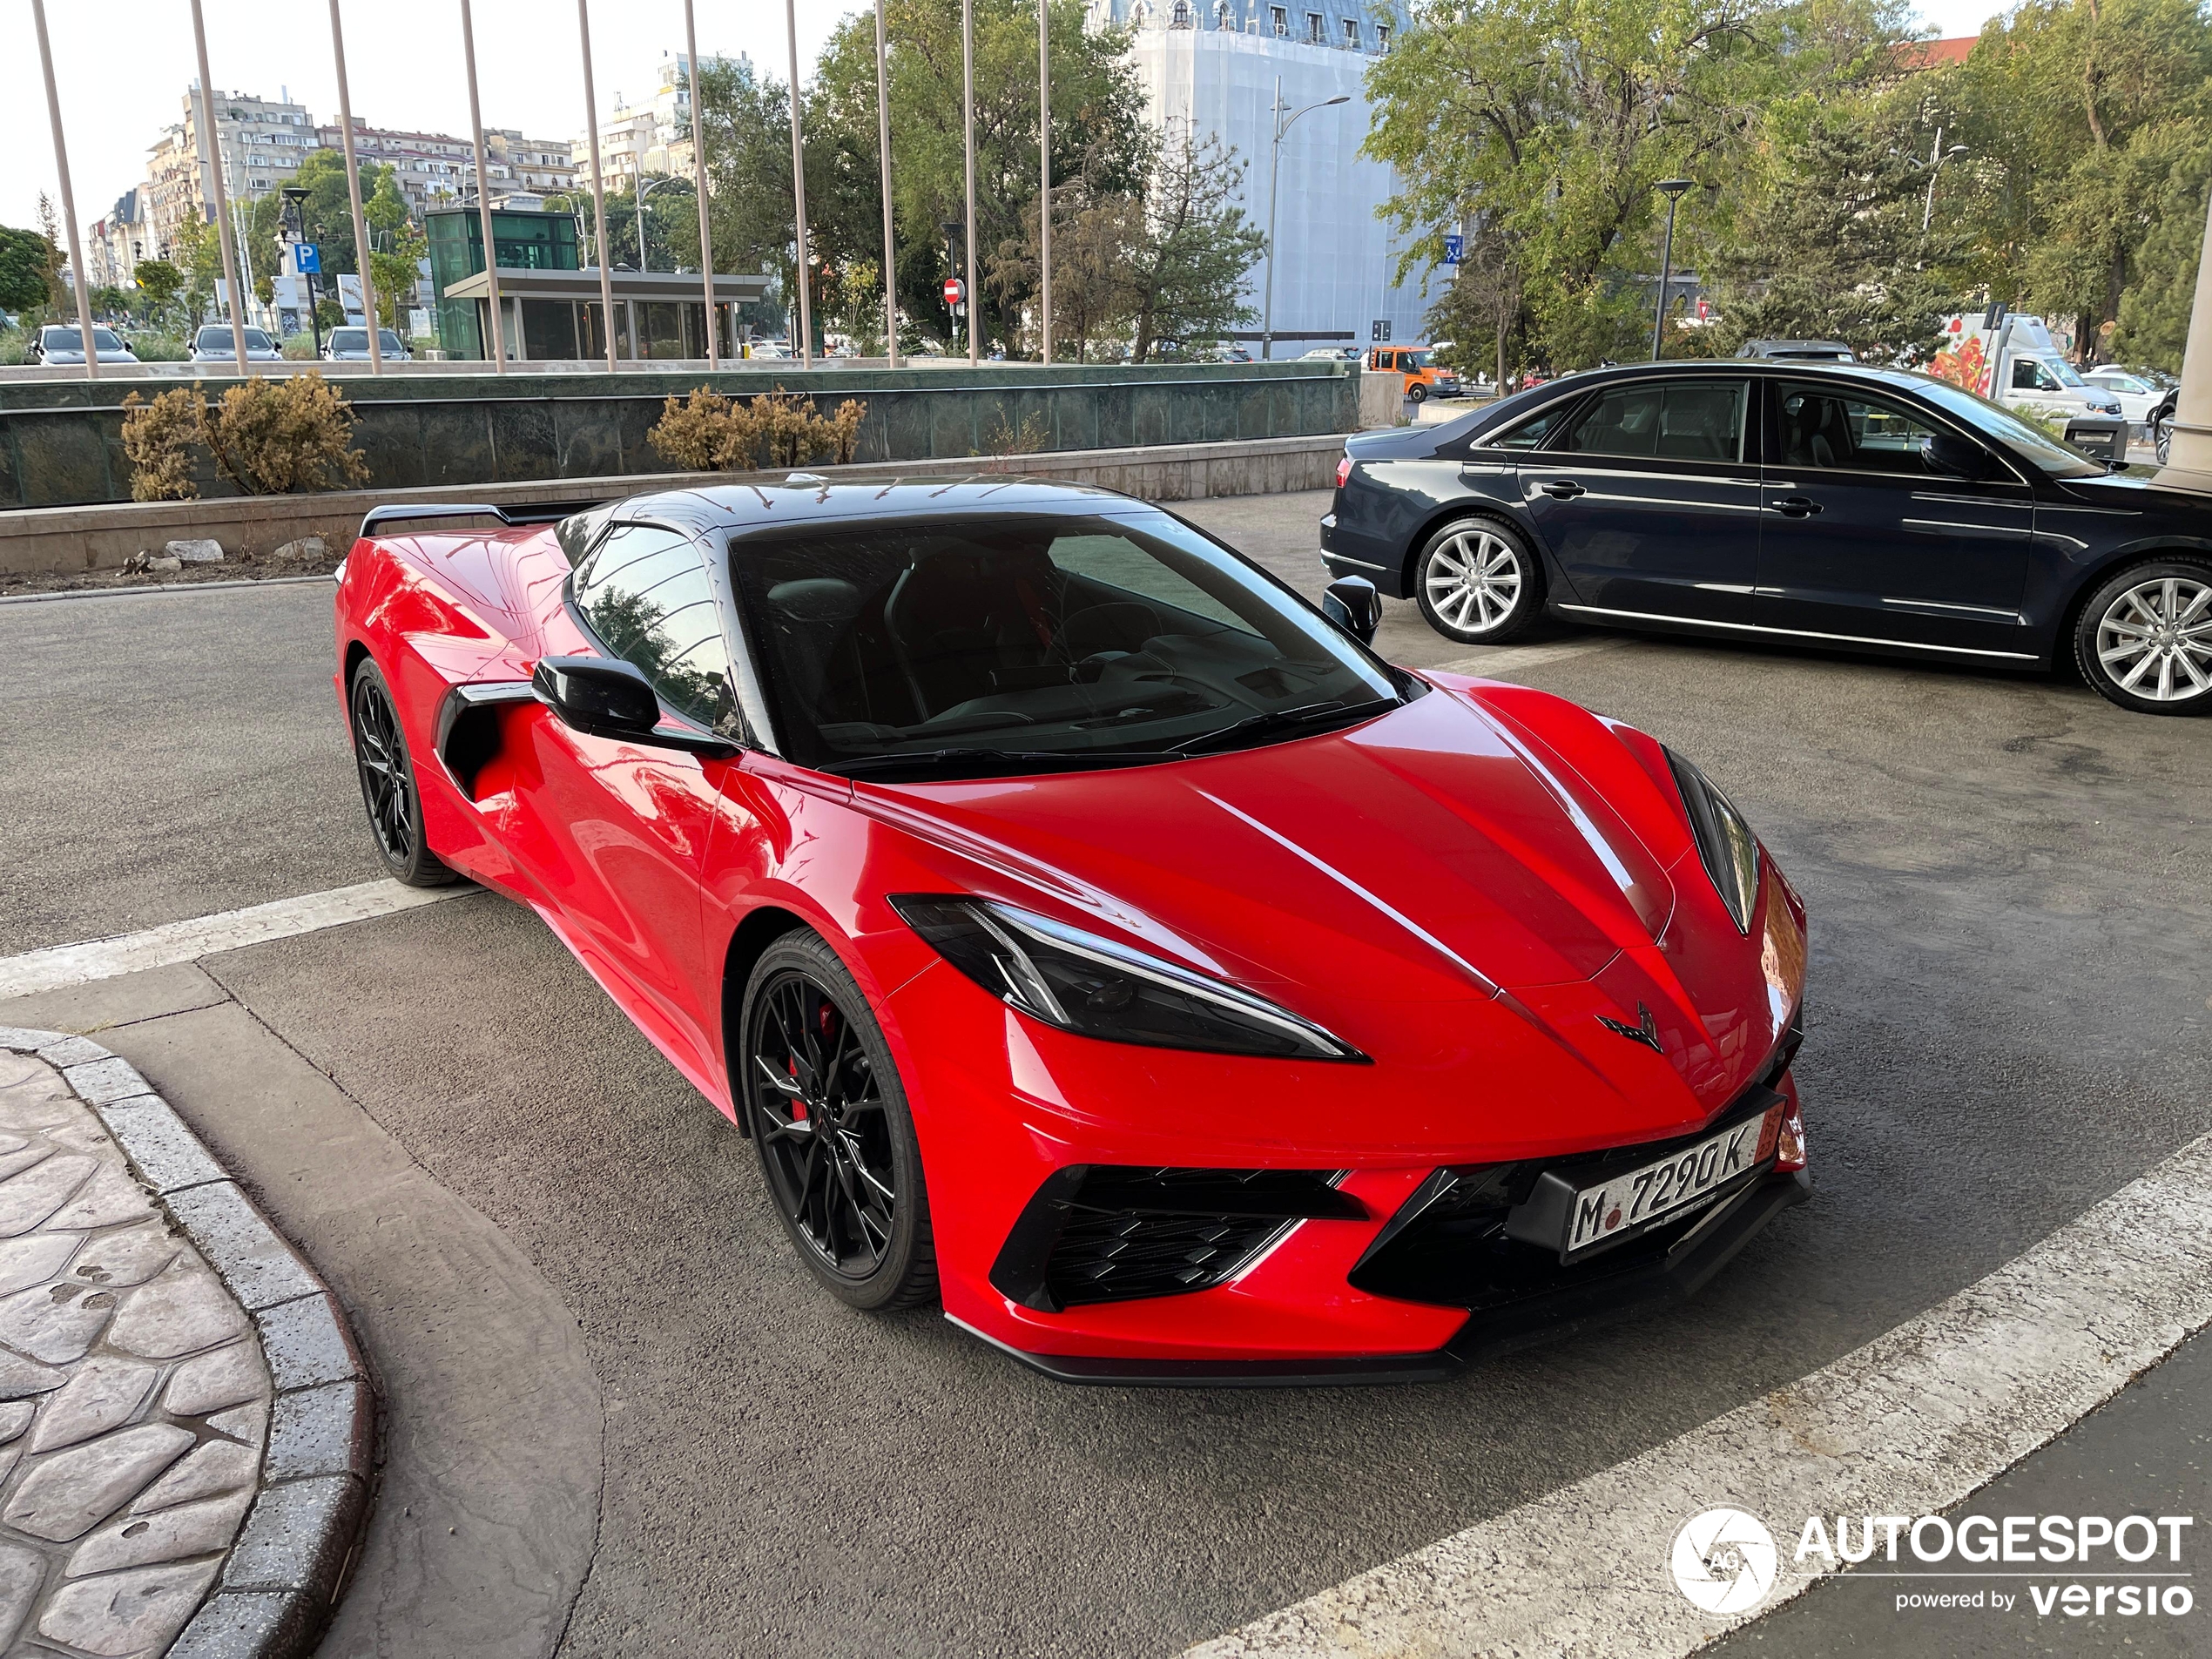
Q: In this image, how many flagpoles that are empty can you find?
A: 10